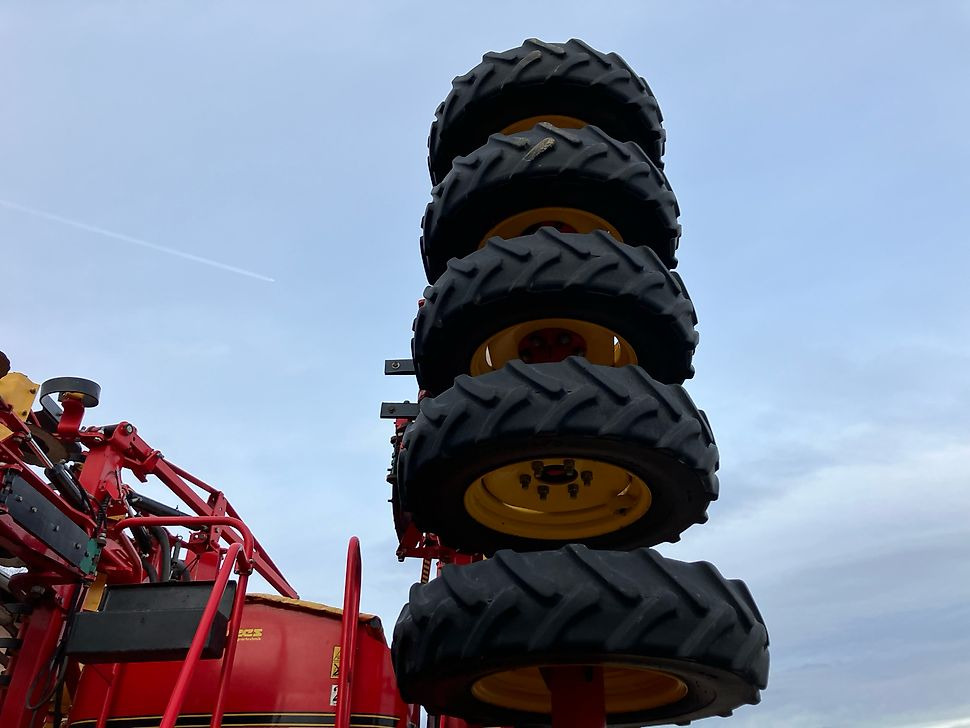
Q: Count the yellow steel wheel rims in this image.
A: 5